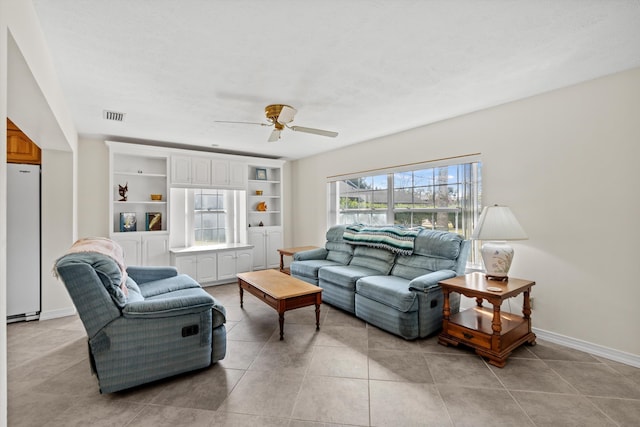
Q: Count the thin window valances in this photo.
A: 1